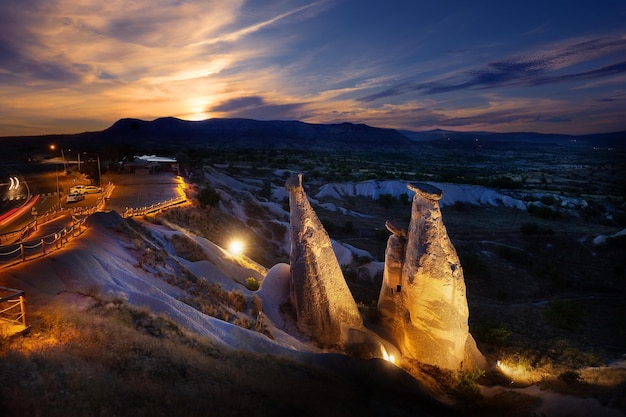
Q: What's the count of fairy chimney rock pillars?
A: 3